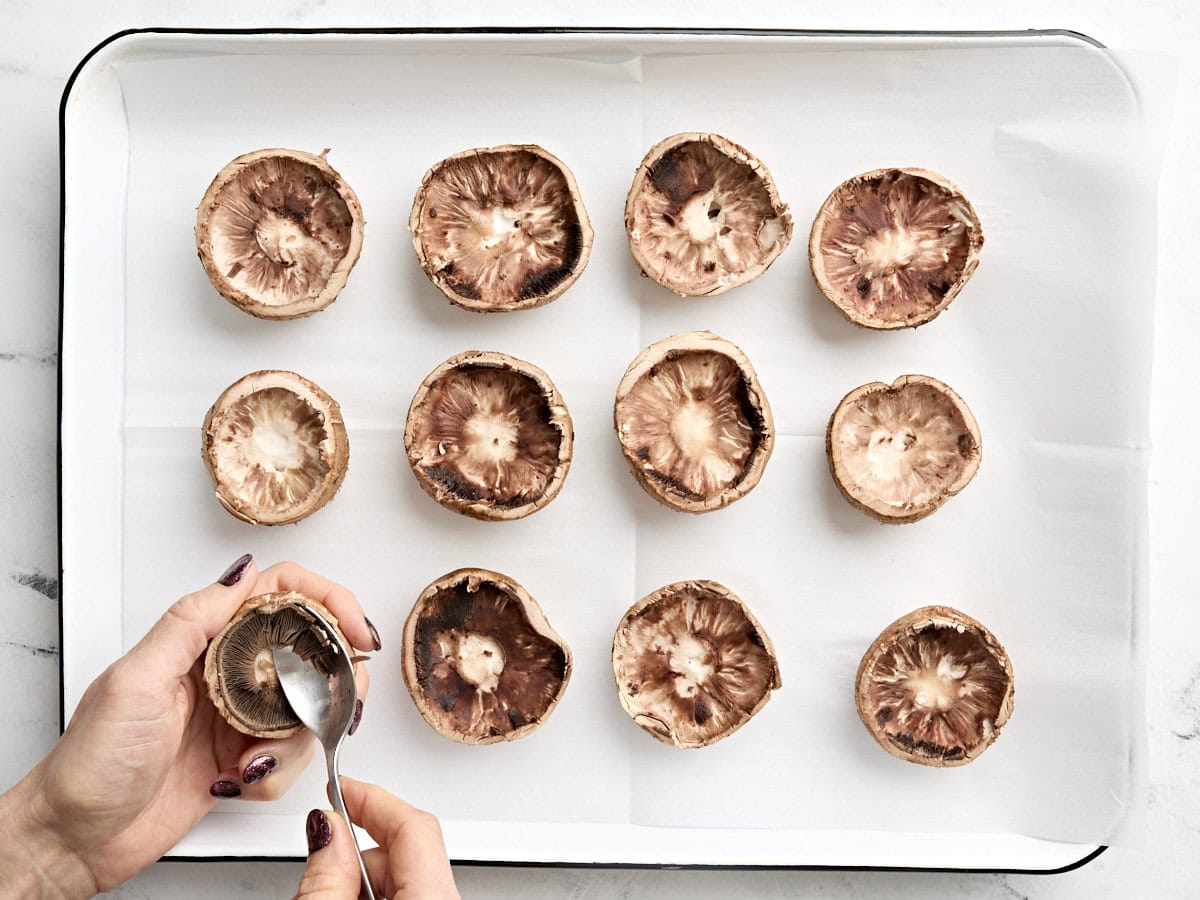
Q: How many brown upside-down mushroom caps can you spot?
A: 12